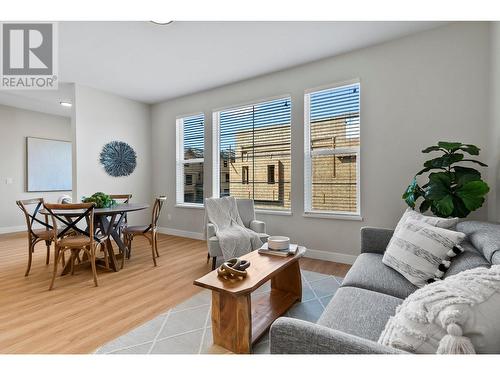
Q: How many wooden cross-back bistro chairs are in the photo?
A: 4